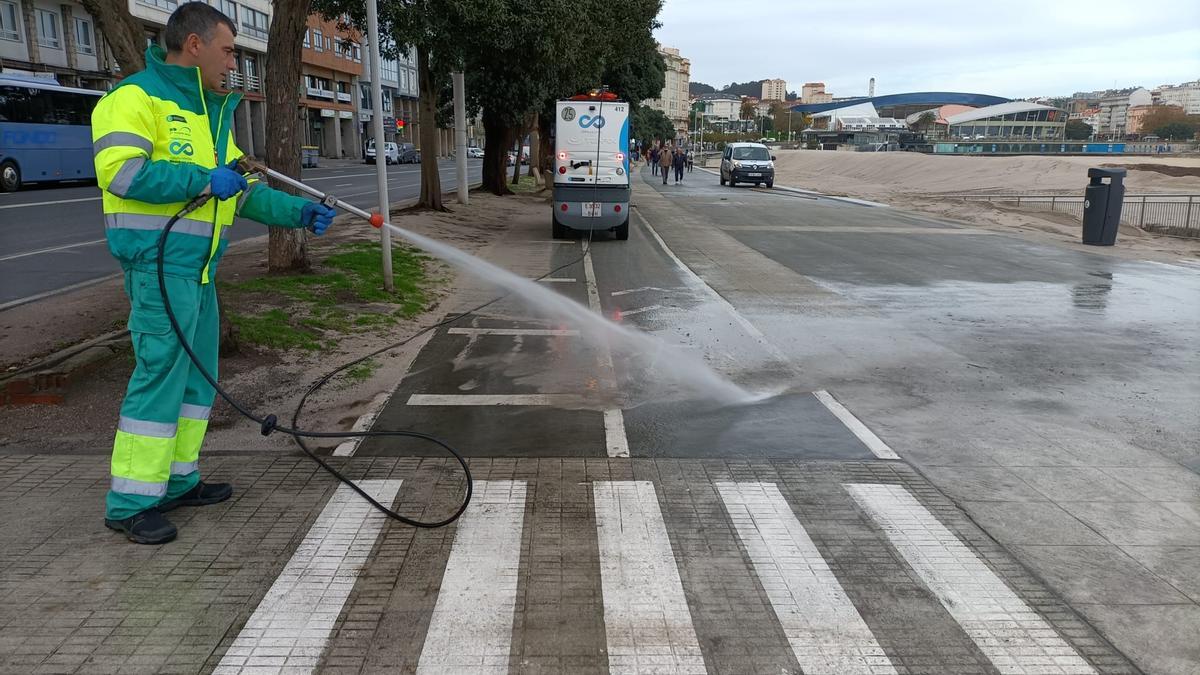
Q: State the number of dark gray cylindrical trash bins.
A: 1